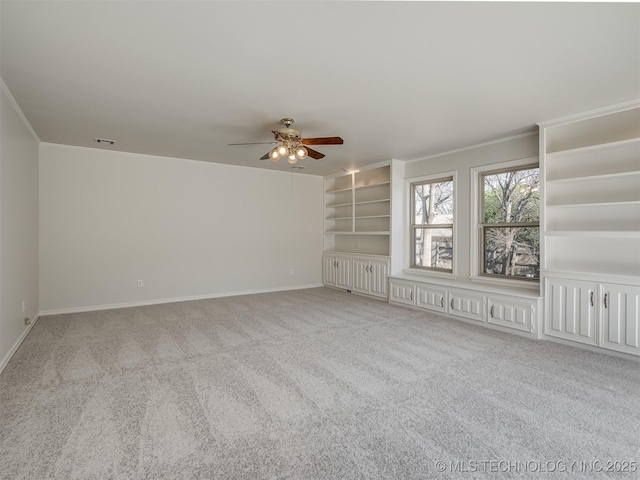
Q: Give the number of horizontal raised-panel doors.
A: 4